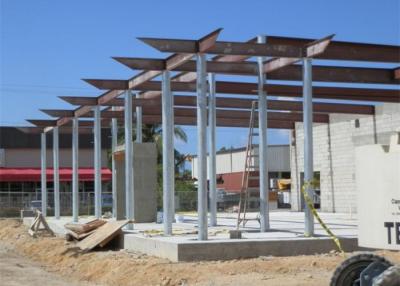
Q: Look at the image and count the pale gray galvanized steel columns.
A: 12